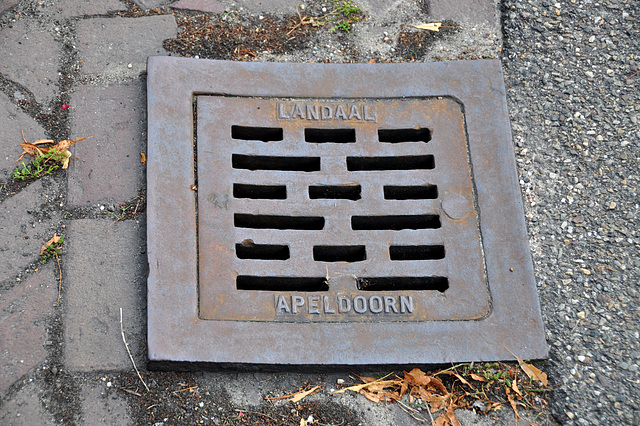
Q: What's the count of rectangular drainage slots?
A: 15